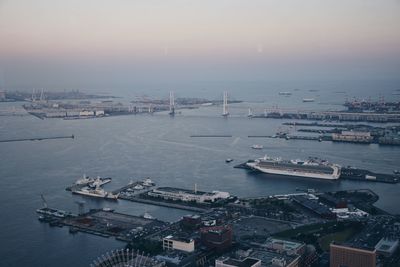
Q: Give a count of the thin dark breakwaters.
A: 3